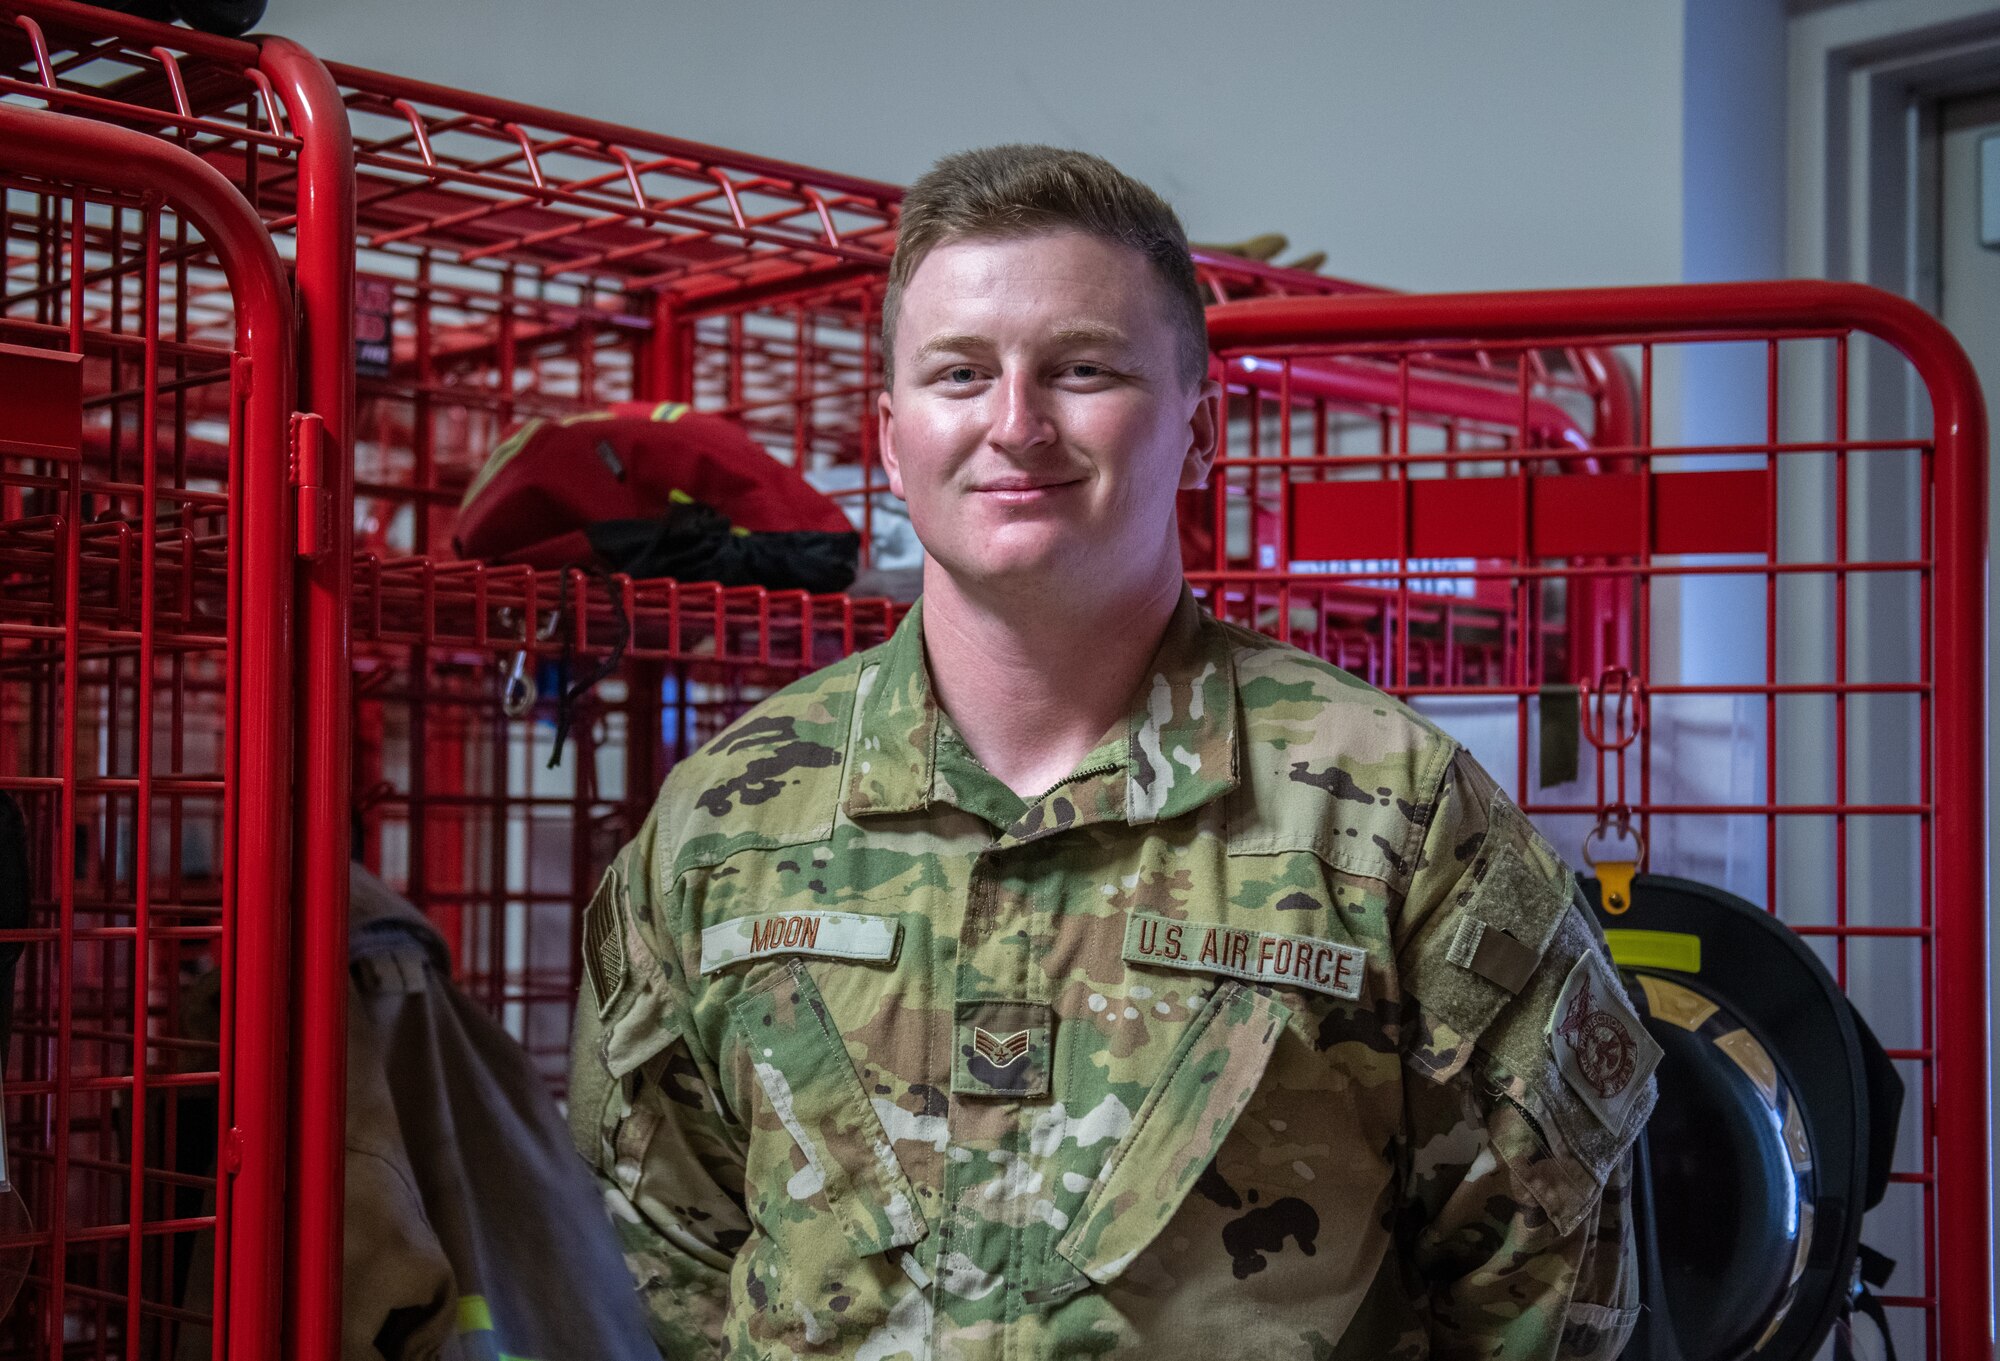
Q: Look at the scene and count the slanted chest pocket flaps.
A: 2